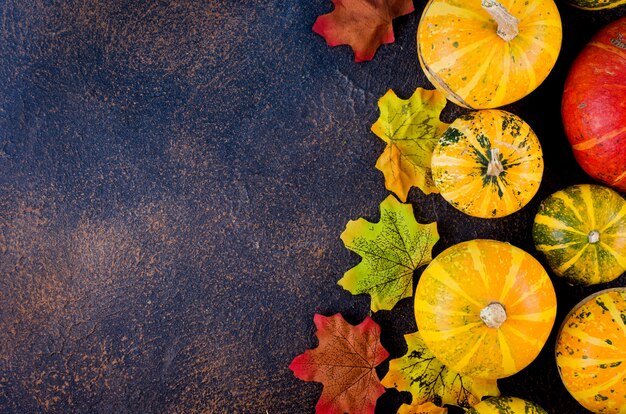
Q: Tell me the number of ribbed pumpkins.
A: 8